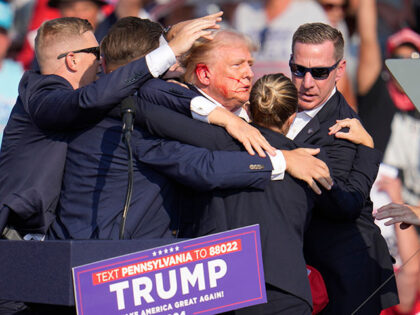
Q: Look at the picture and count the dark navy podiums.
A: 1